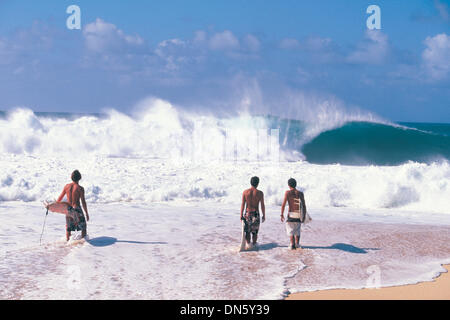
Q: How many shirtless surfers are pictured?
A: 3